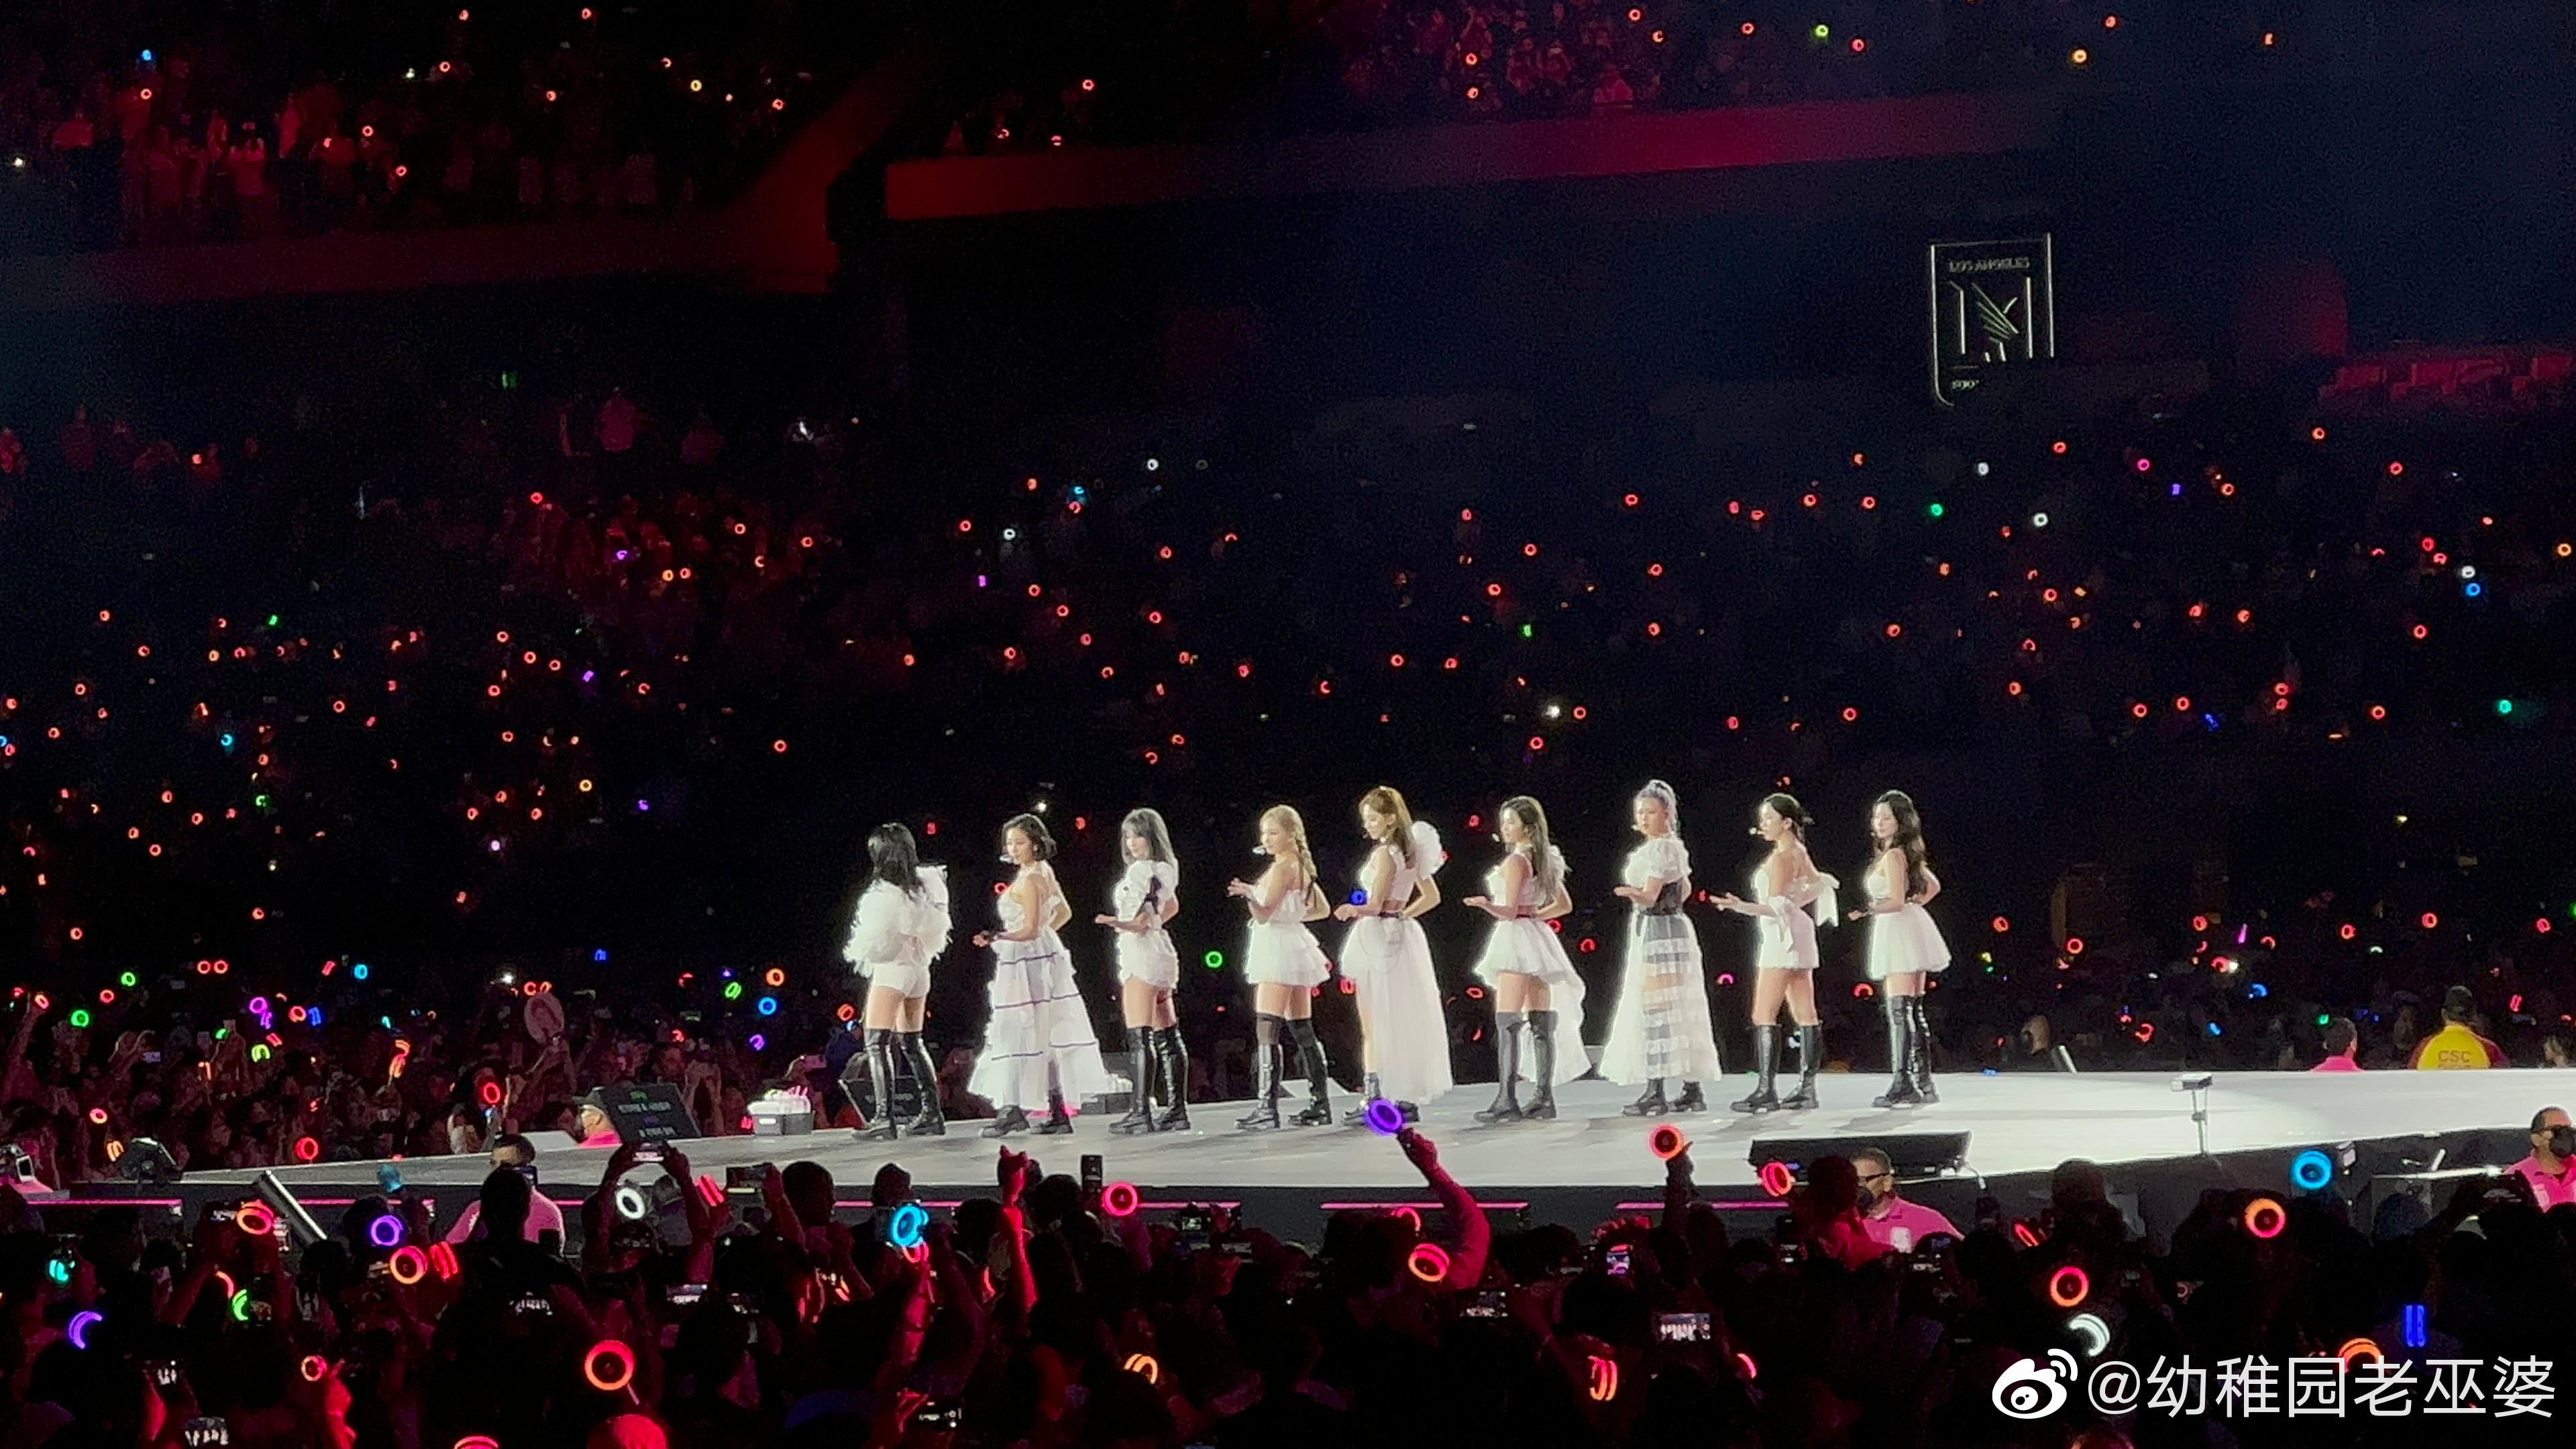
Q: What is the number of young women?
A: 9